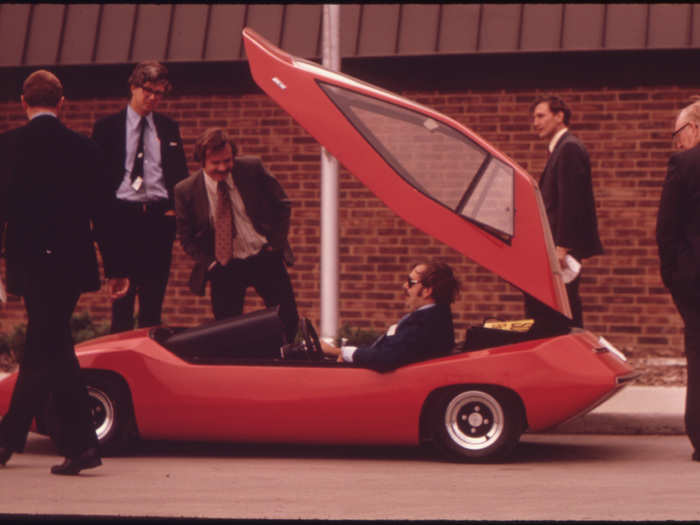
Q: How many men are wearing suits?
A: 6